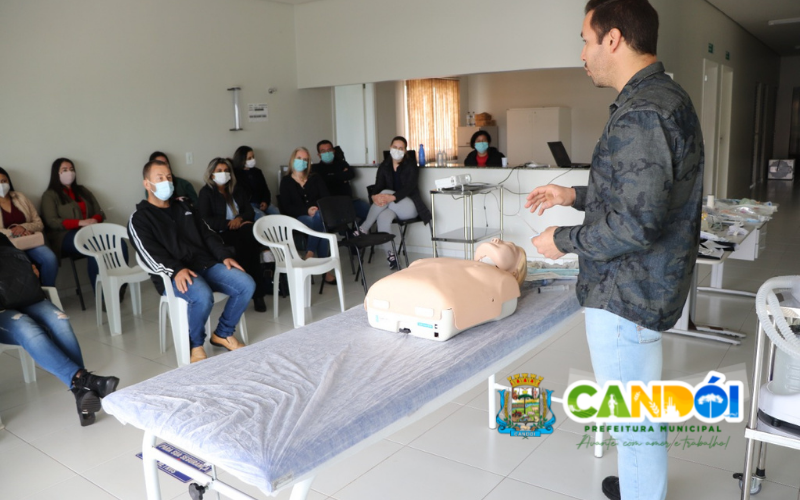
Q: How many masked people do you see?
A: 9